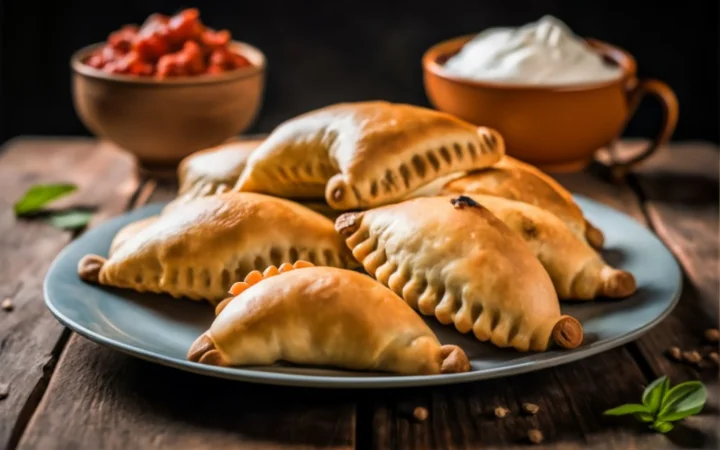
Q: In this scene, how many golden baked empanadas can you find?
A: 7